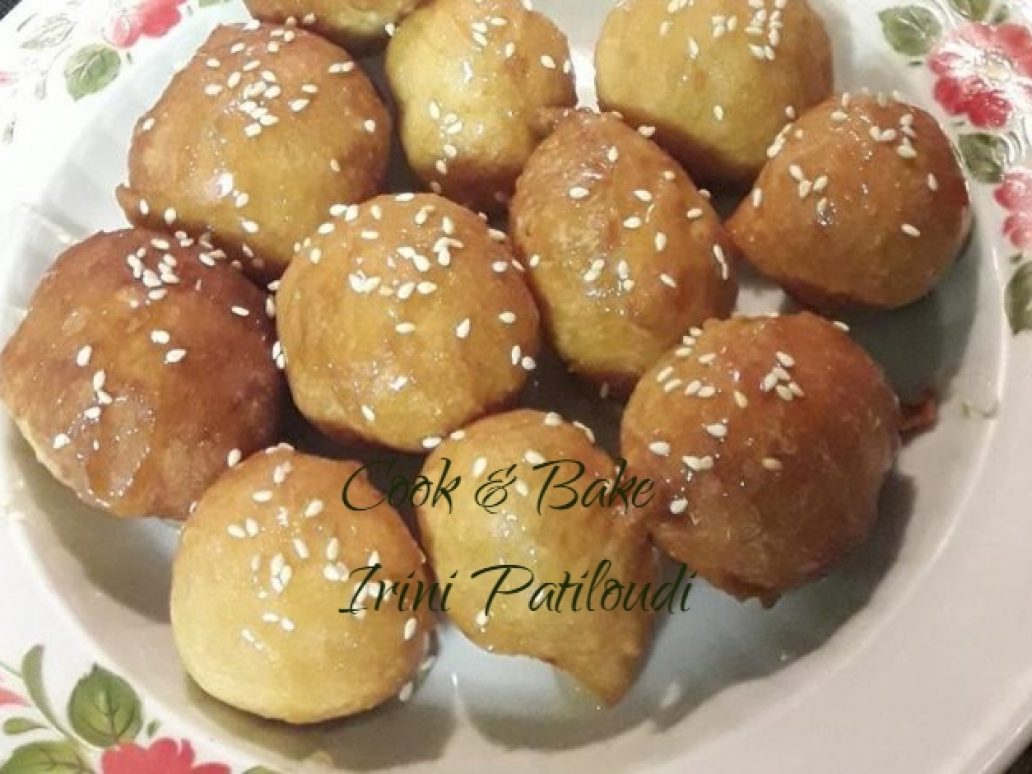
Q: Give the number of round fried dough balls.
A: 11